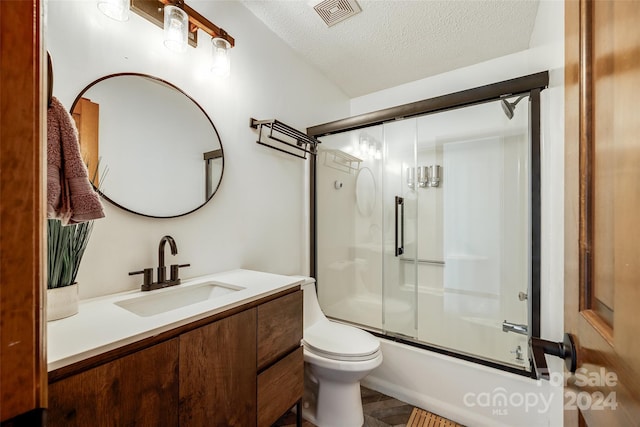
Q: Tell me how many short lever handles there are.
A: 2